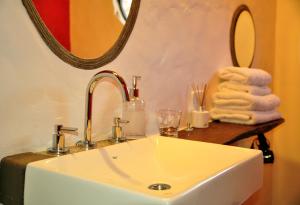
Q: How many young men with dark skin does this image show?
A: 0